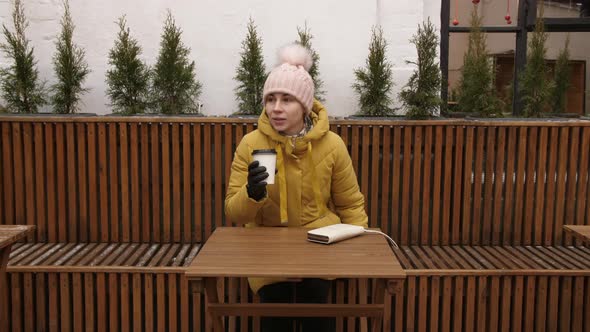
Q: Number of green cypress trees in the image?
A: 11